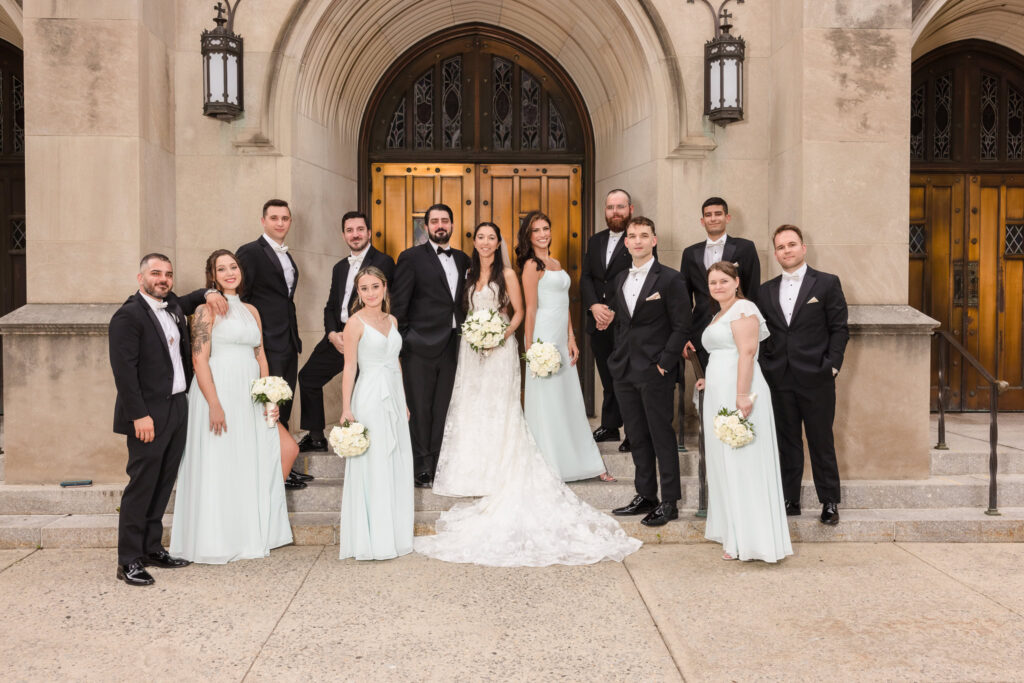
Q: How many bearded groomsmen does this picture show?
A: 3